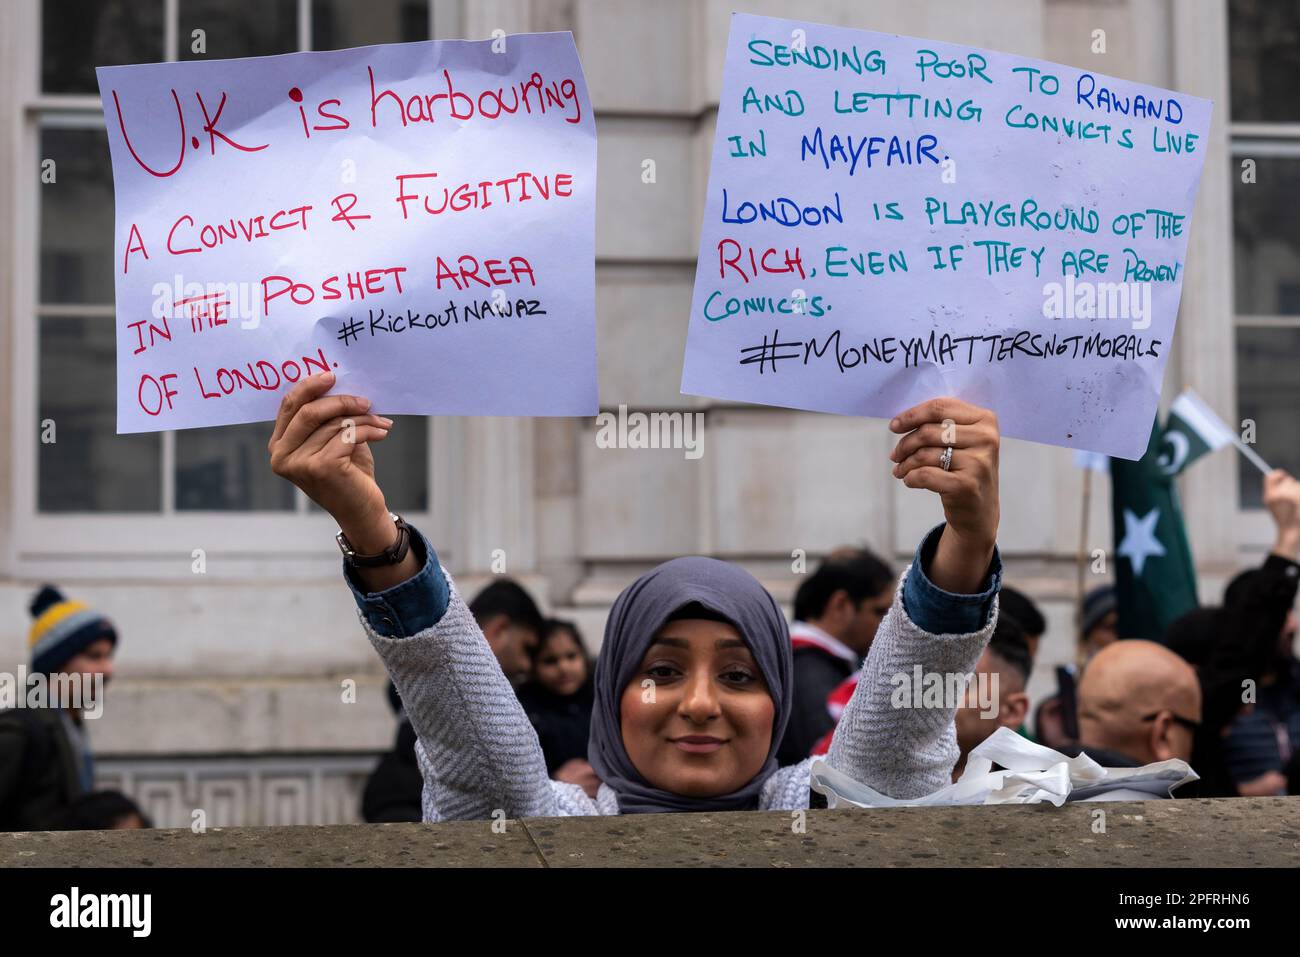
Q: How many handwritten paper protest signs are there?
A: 2